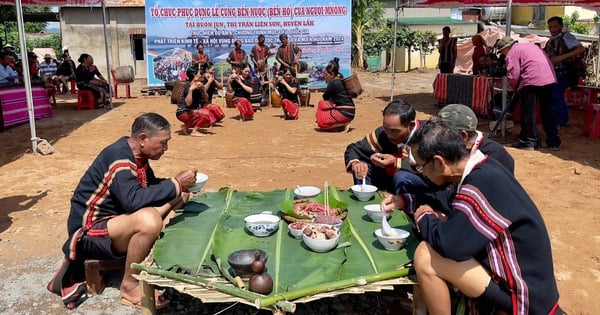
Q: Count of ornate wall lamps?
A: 0